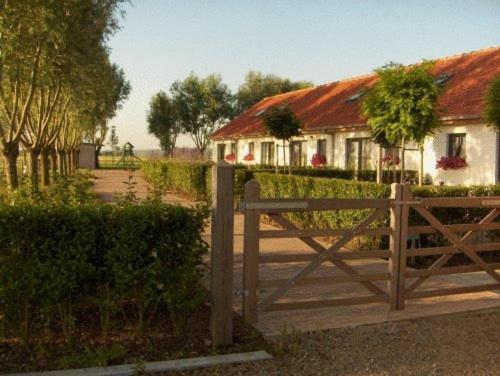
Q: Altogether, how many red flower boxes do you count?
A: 5